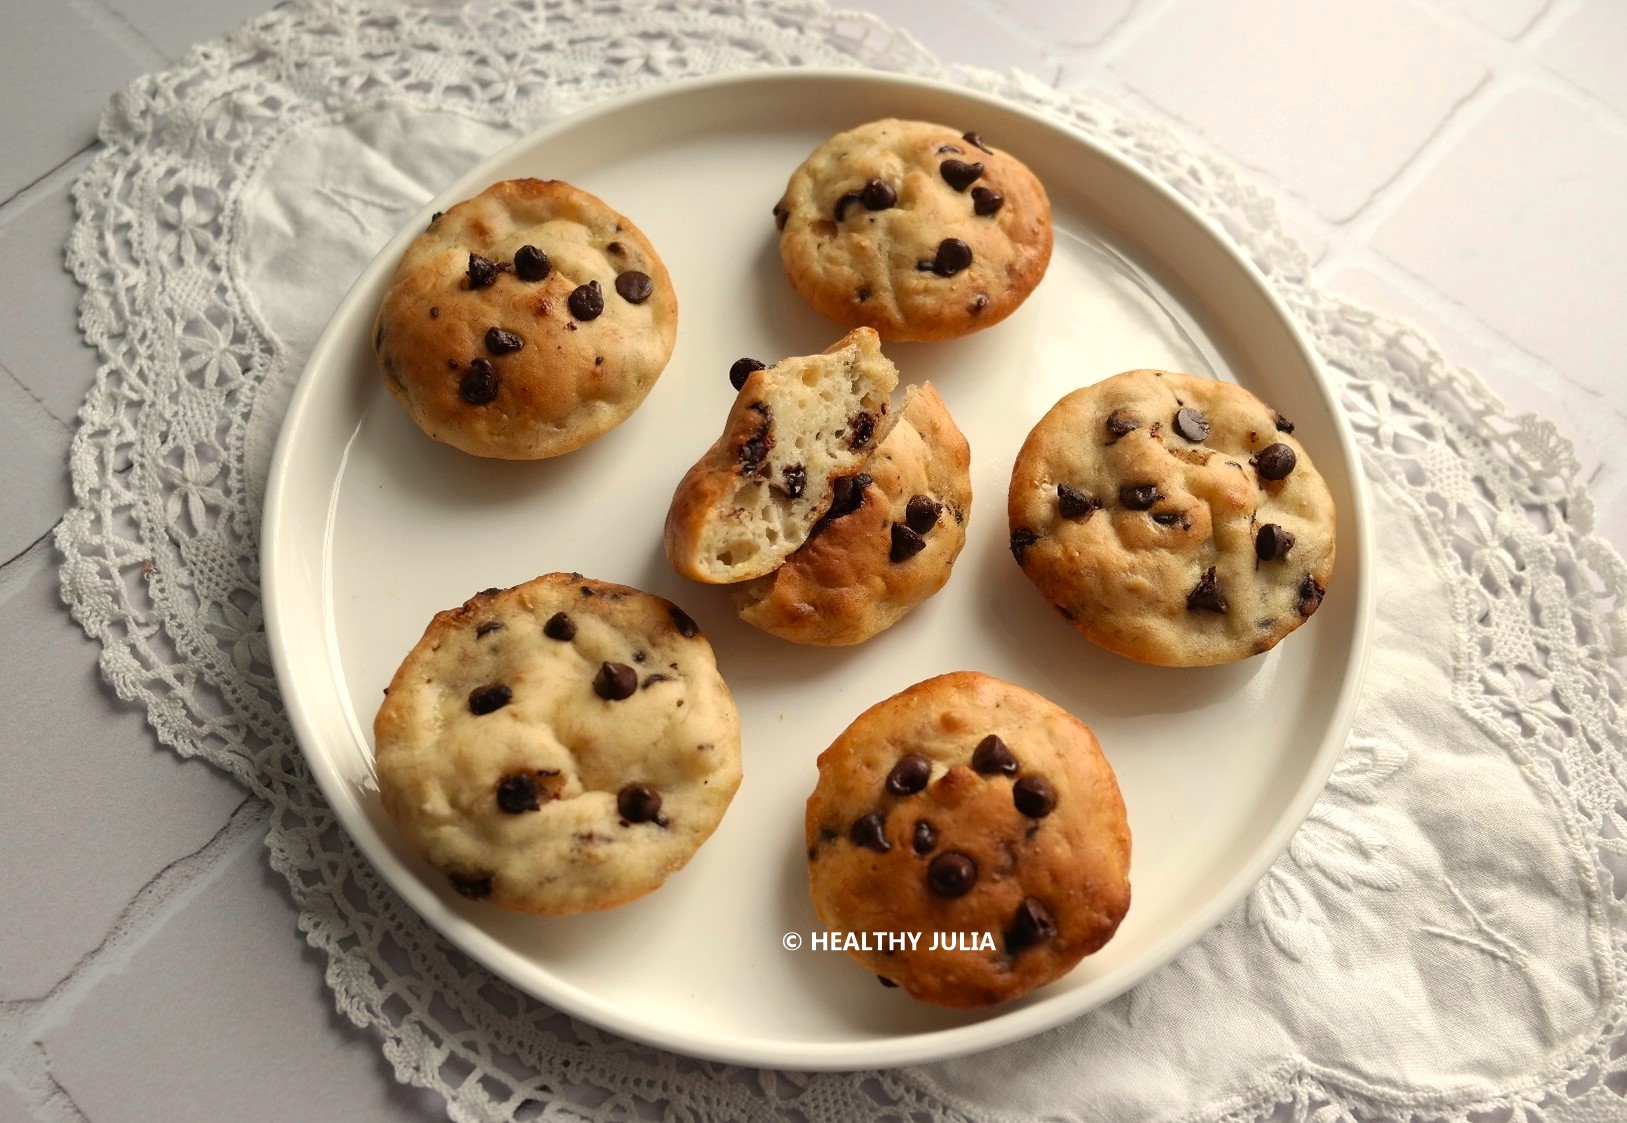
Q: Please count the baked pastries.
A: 6